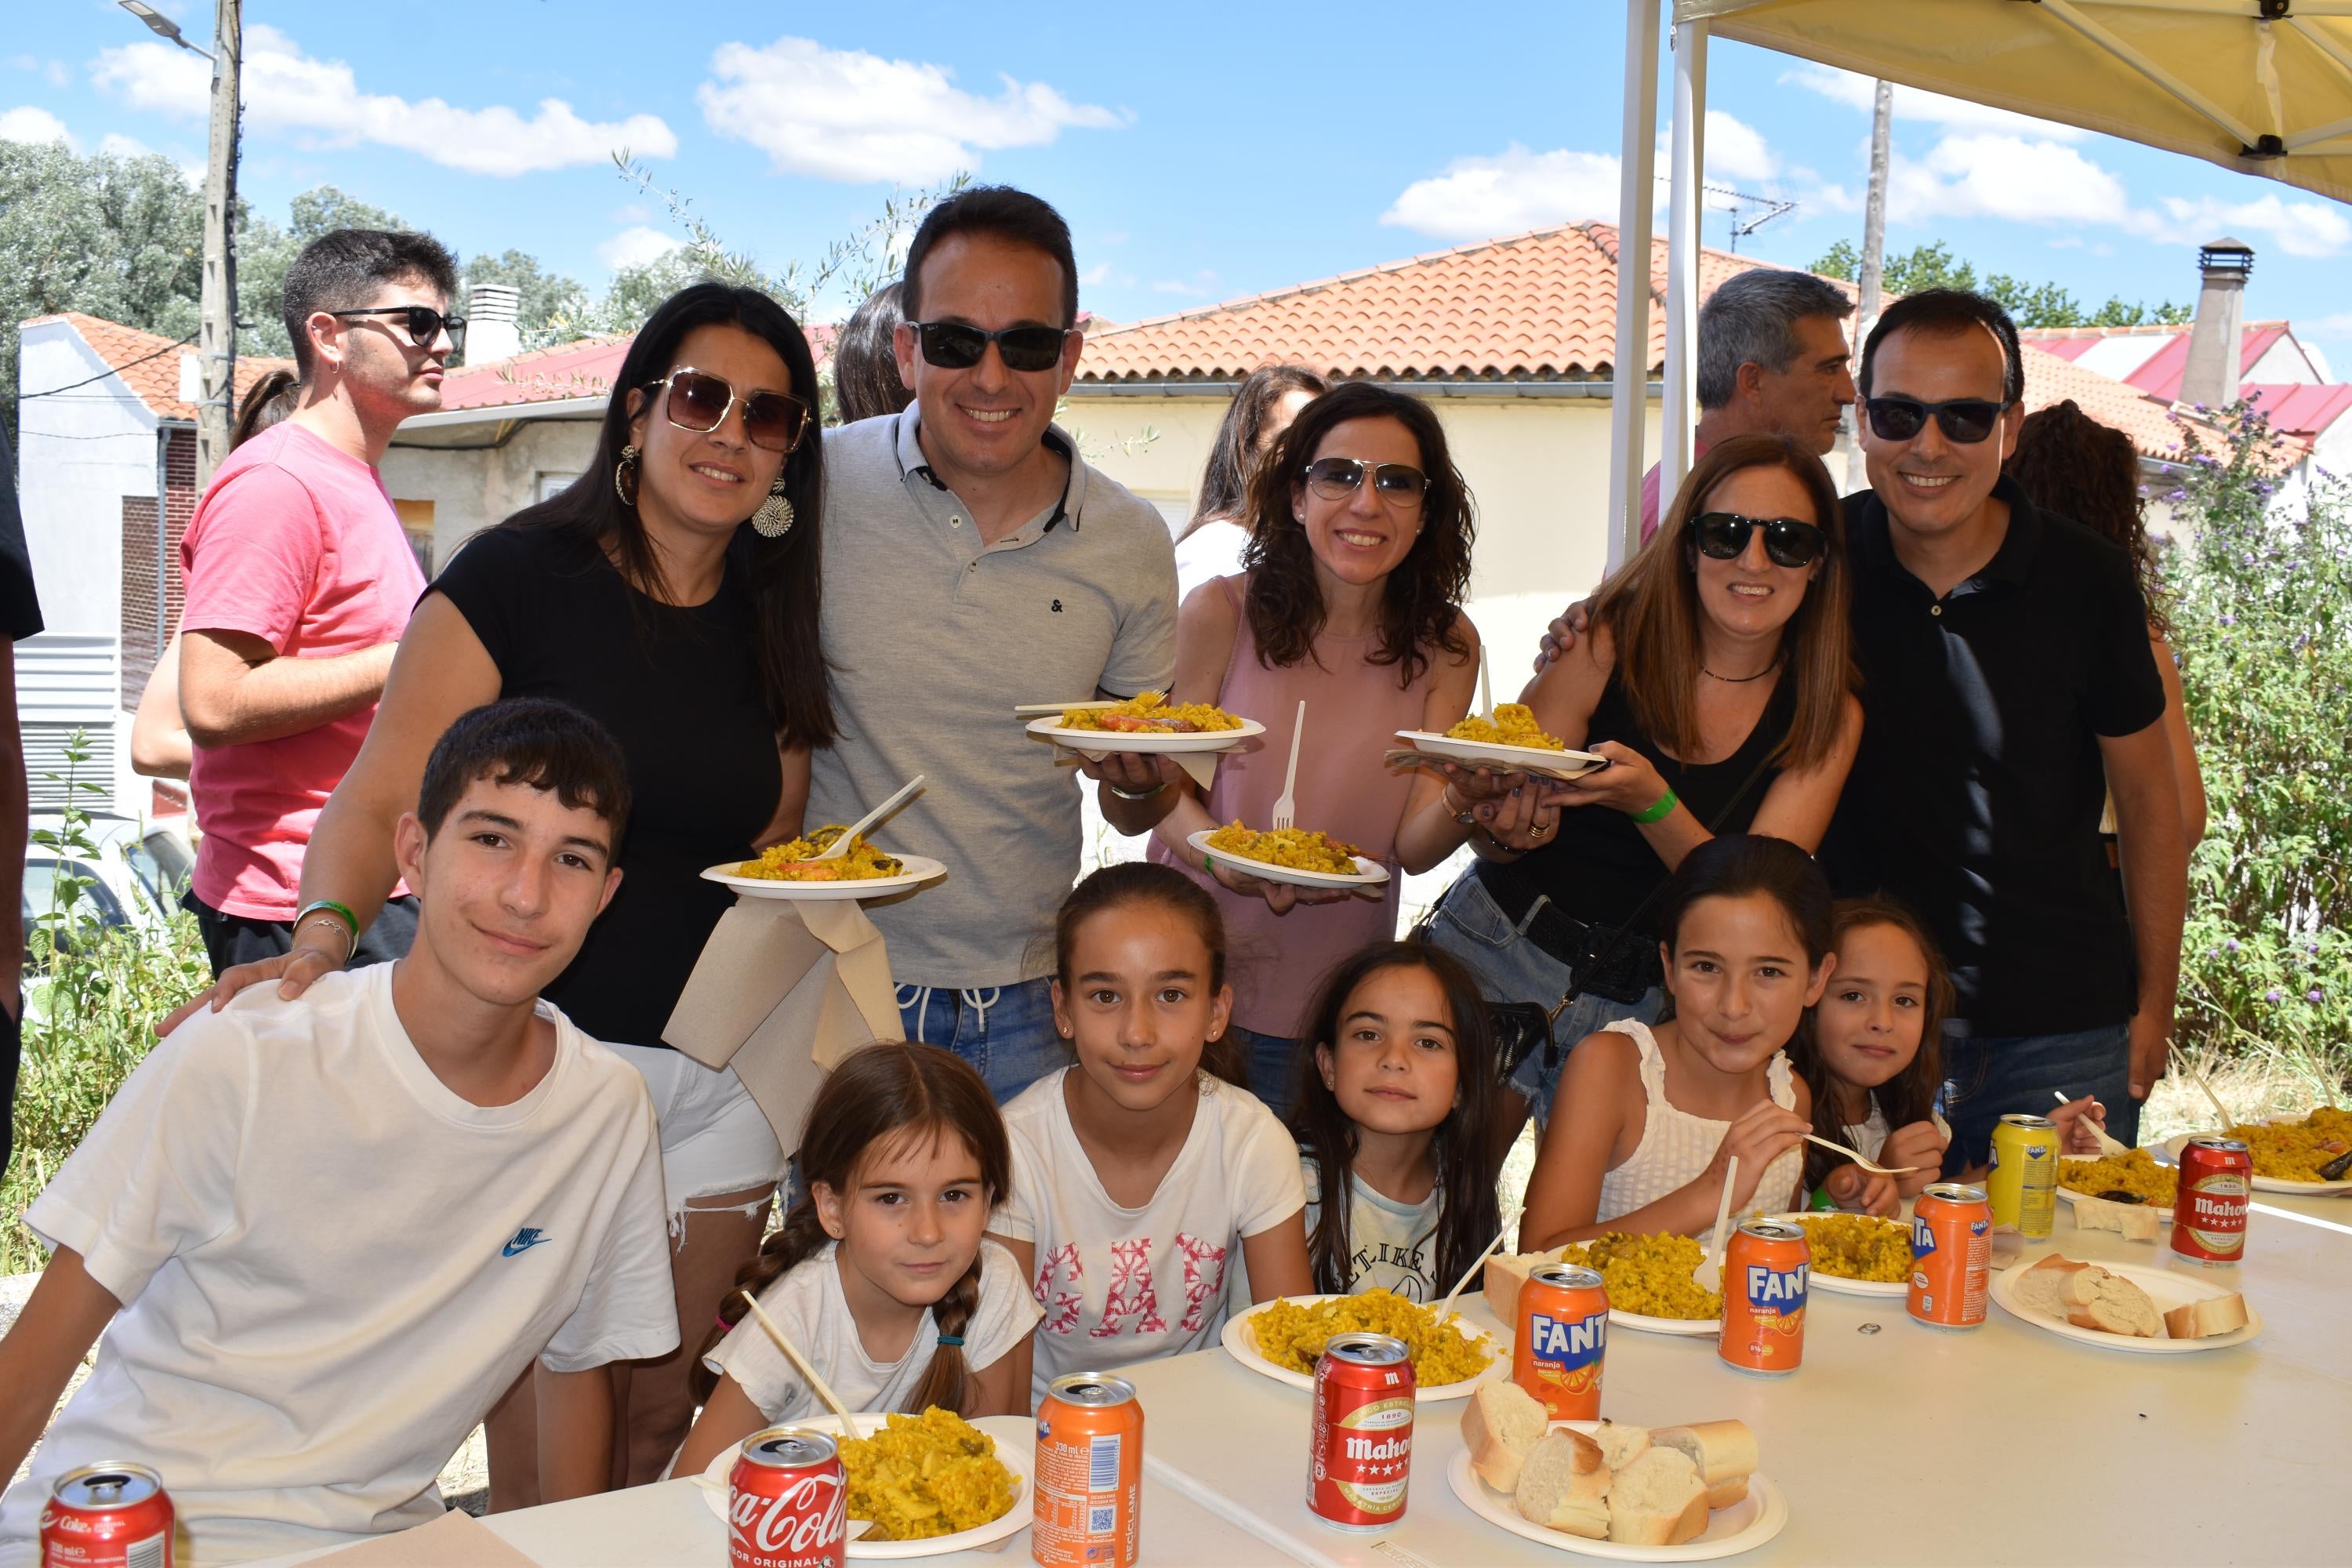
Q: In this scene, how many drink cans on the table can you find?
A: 9